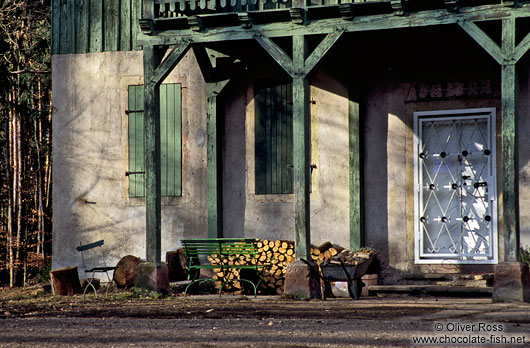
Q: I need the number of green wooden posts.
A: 5